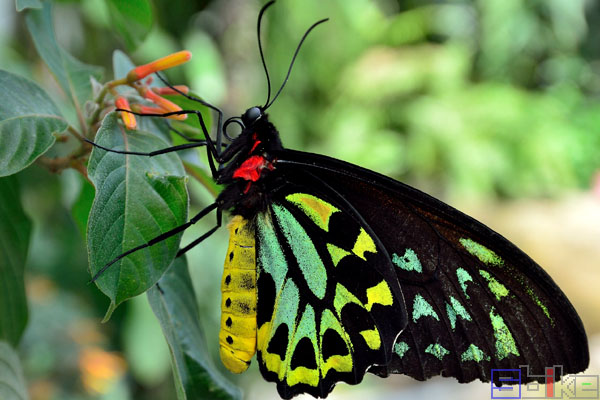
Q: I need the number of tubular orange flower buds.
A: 5